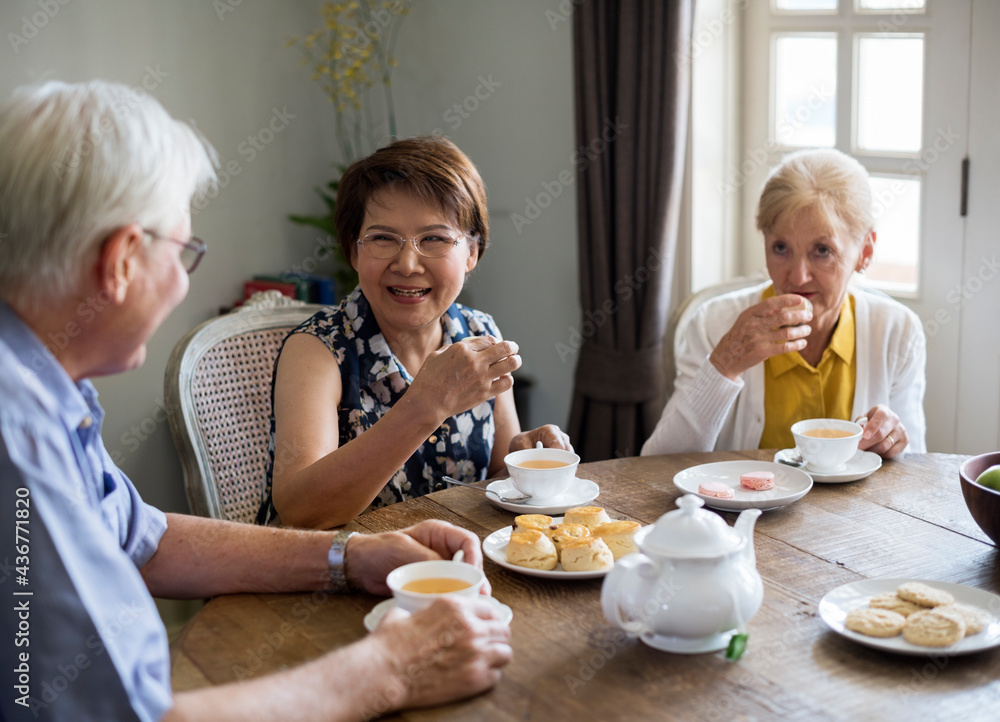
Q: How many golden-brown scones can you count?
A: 6